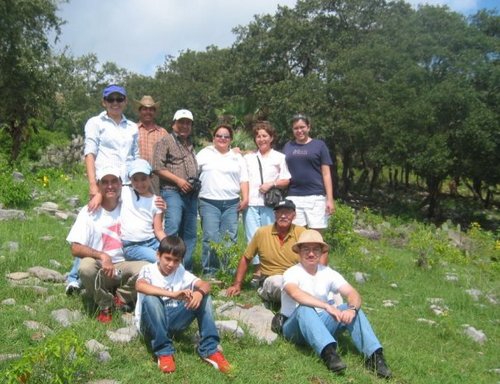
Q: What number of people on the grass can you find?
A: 11